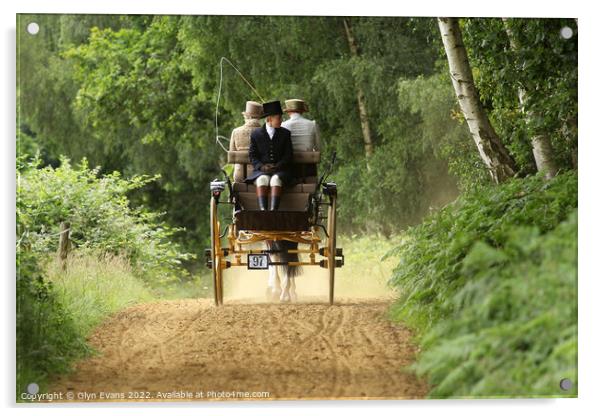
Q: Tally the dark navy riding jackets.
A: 1